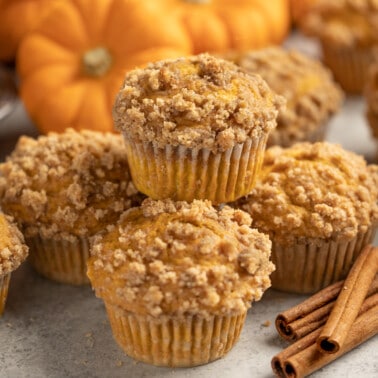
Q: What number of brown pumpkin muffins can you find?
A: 8